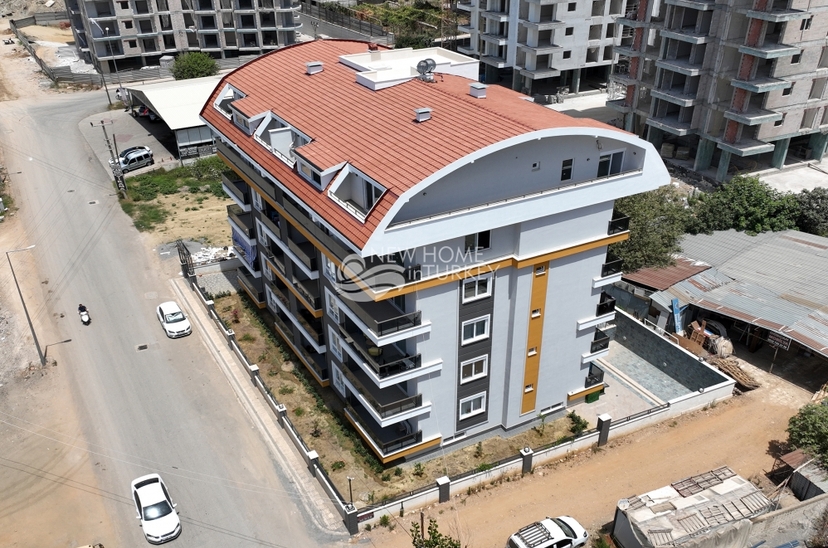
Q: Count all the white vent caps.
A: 3